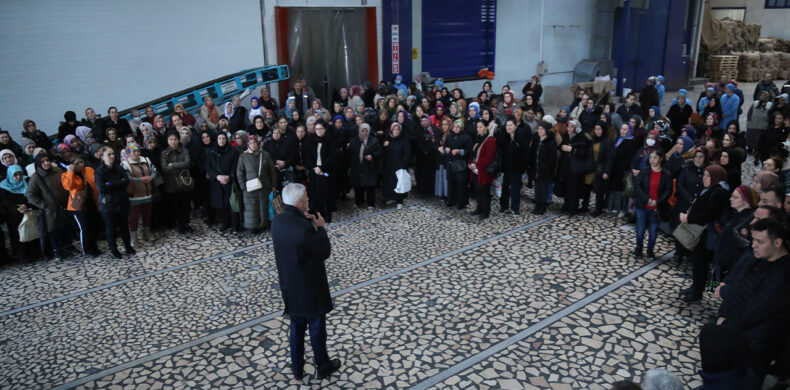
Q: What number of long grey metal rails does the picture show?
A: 3